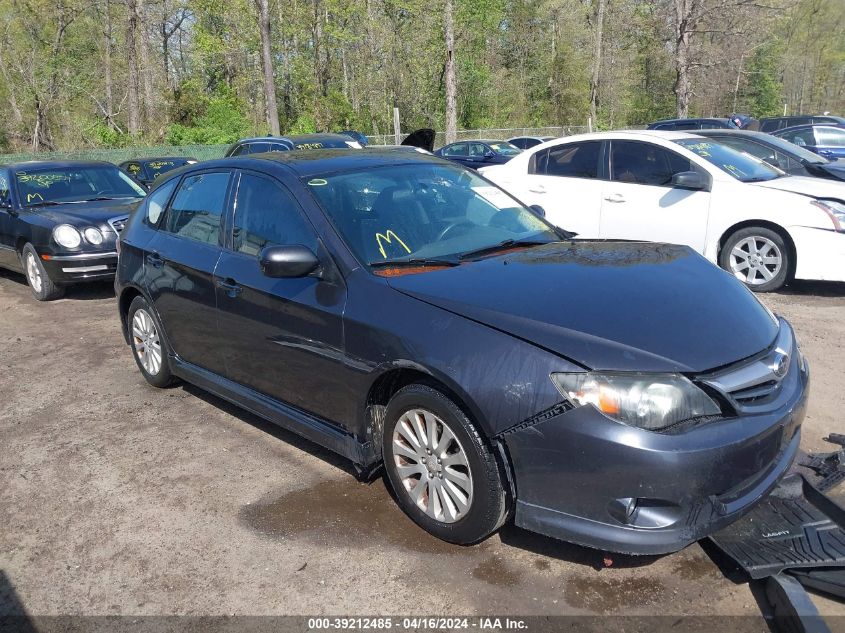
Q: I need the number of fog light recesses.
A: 1